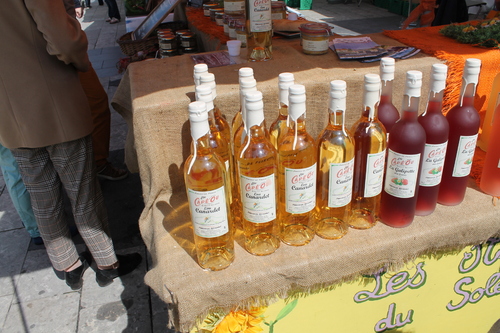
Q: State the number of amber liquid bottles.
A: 12